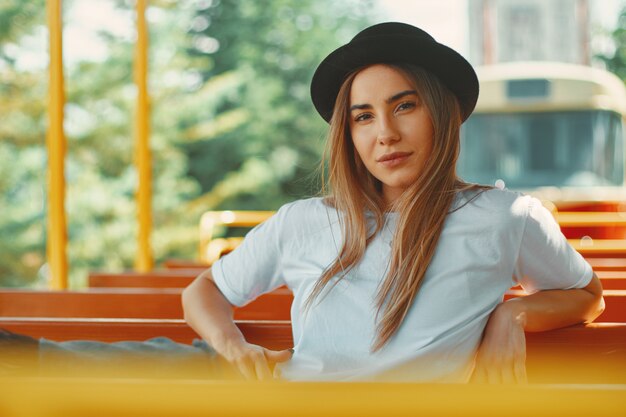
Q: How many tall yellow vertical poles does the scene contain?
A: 2